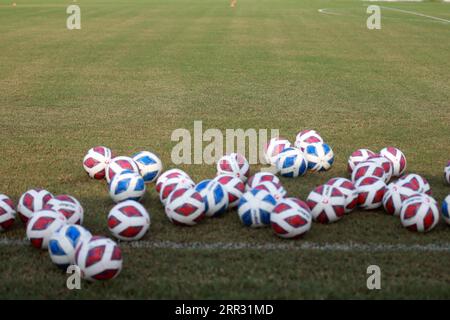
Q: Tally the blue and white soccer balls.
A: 8